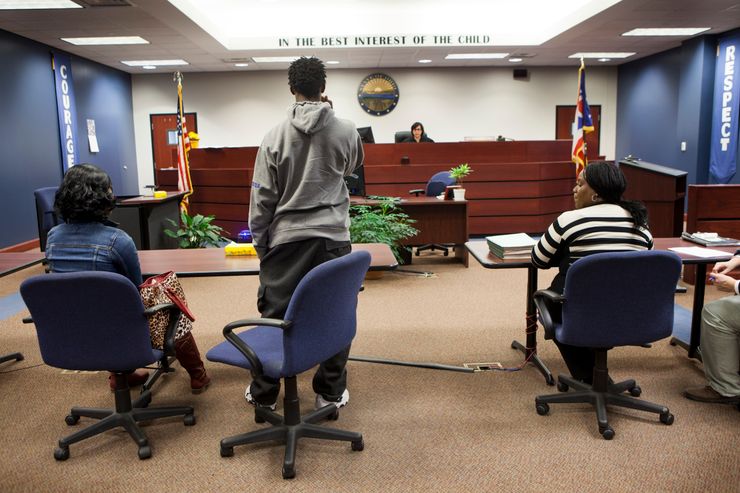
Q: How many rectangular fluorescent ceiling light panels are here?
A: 7